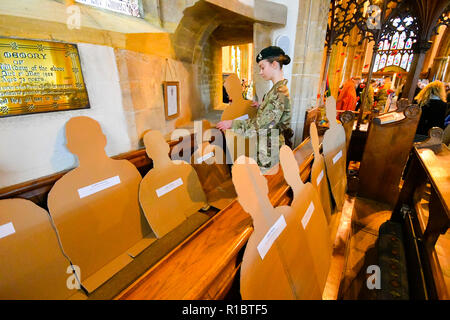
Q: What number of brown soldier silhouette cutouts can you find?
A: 9